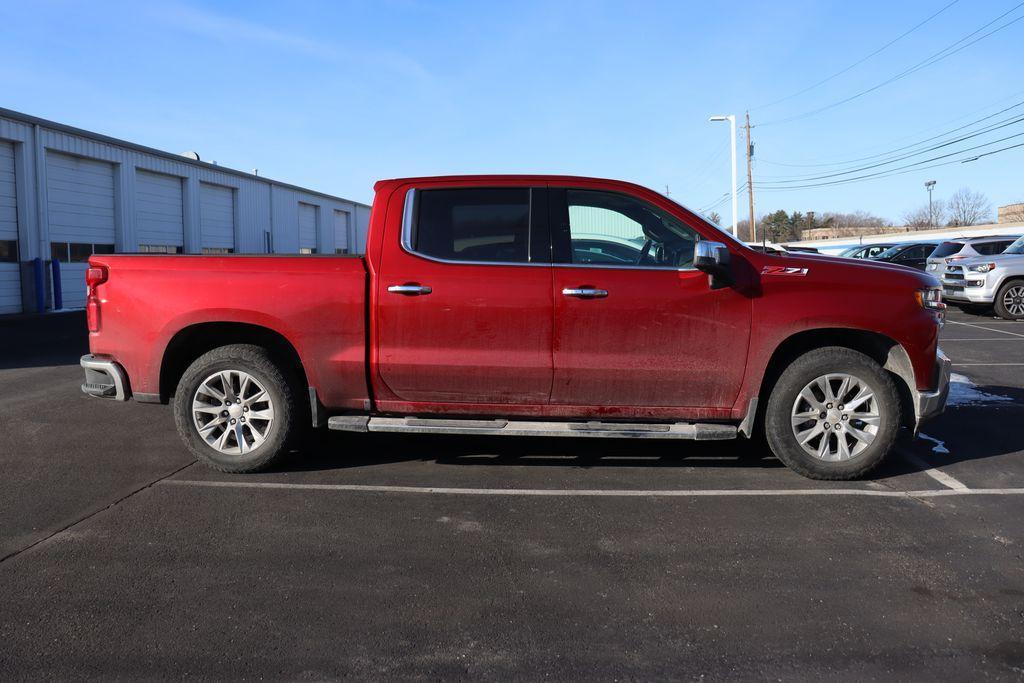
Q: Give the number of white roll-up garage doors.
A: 6